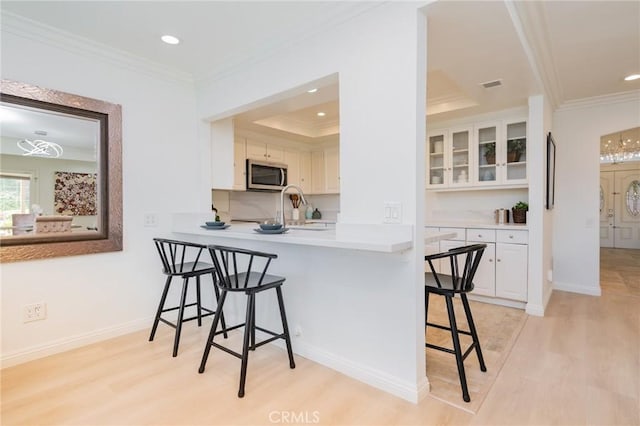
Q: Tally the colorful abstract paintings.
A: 1